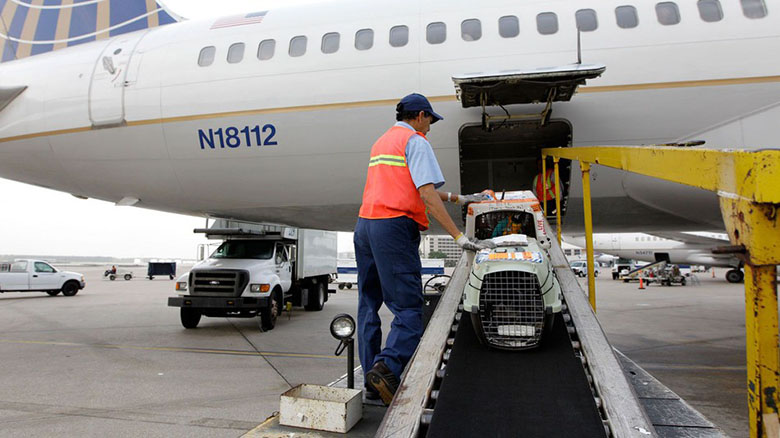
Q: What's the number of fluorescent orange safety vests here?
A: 2